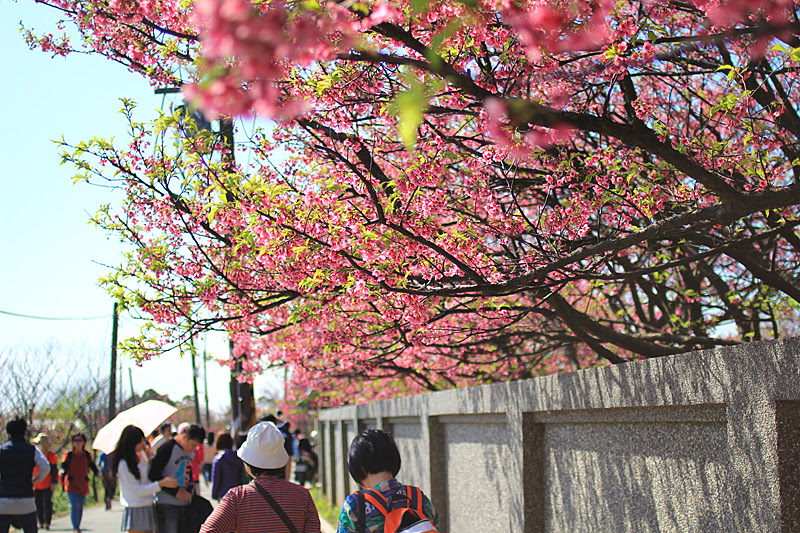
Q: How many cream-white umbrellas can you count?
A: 1